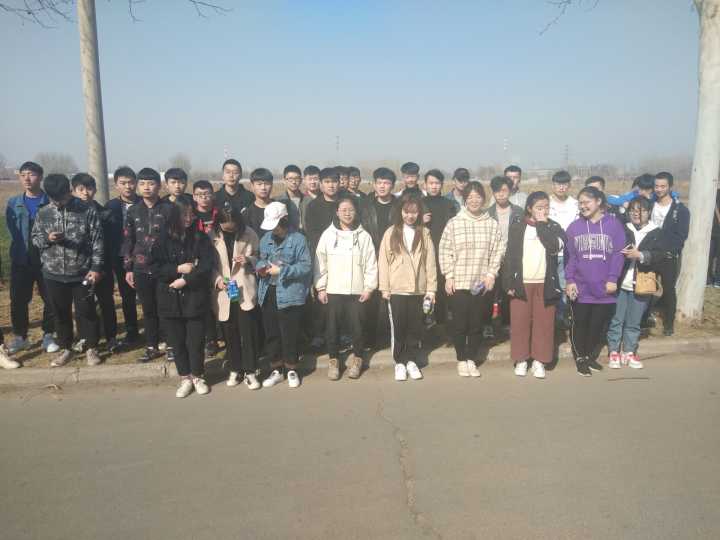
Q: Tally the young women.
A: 9